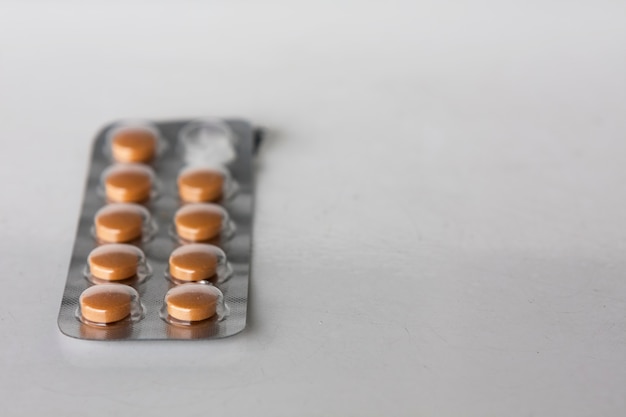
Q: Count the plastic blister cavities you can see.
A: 10